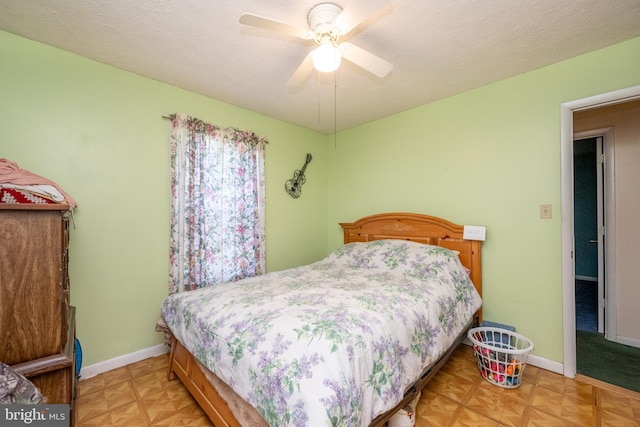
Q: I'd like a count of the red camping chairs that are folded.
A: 0